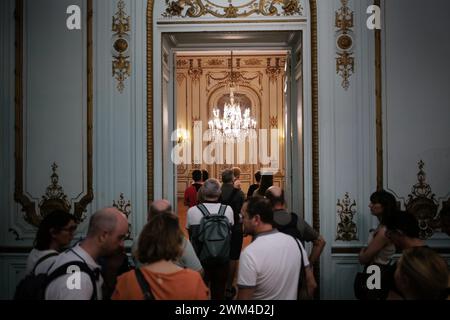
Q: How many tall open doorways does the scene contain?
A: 1